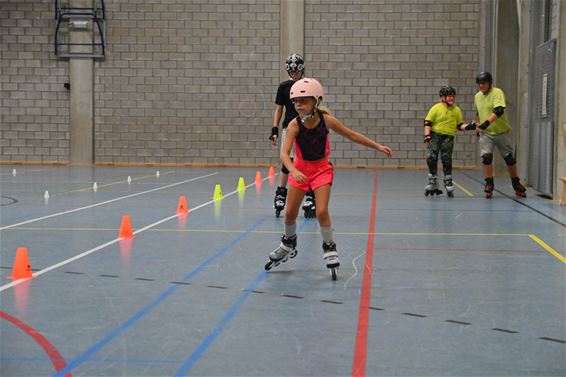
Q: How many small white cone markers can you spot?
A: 5